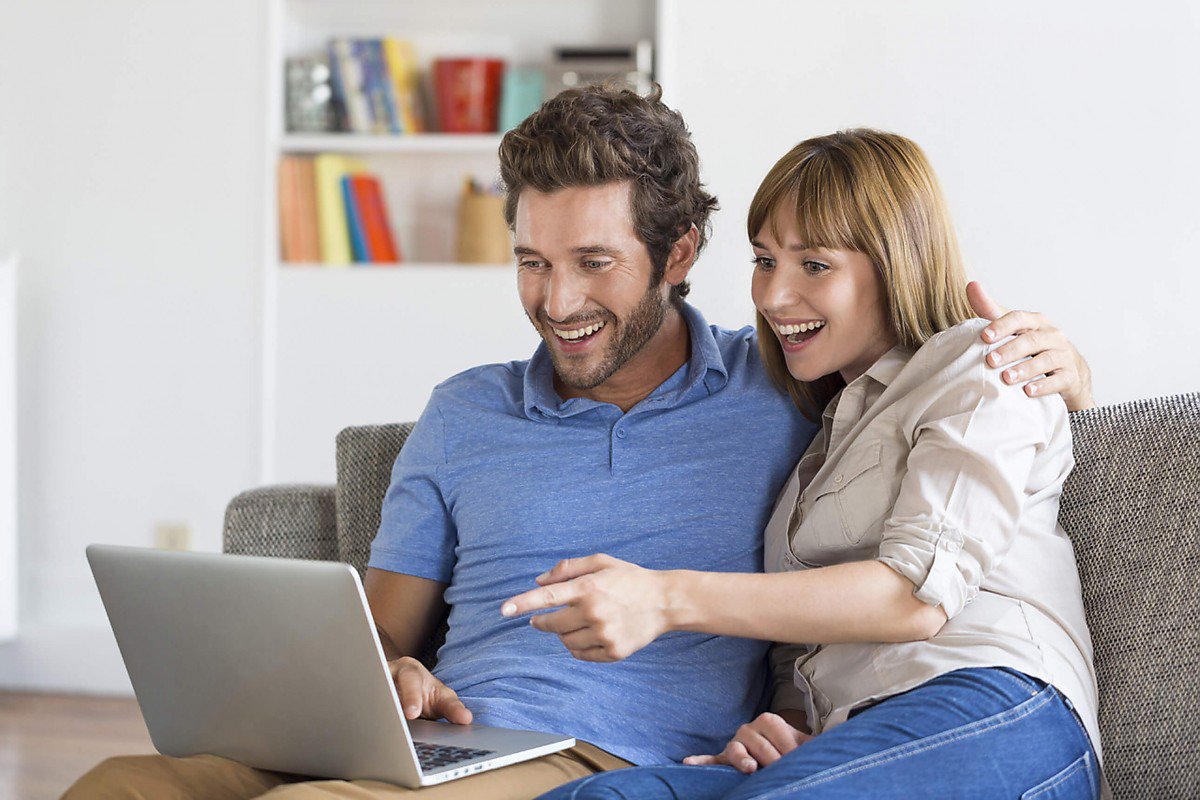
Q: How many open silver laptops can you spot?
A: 1